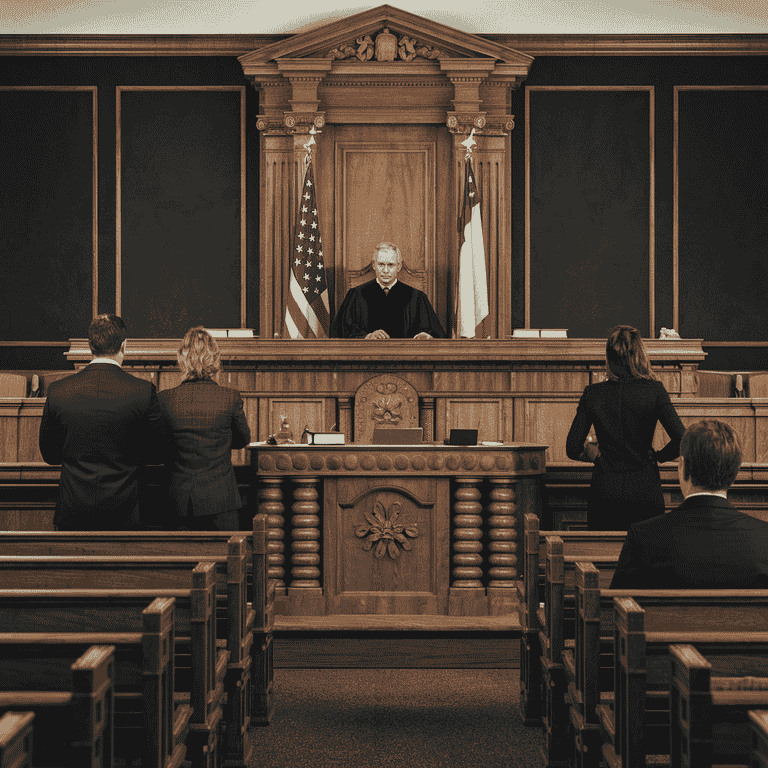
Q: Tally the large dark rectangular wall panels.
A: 4